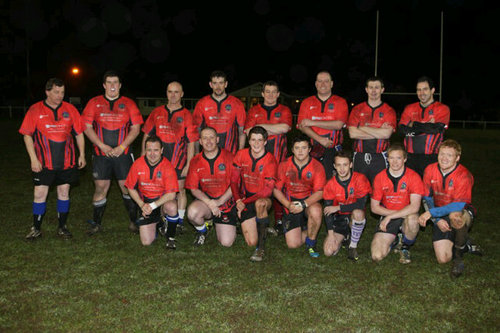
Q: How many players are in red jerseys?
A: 15